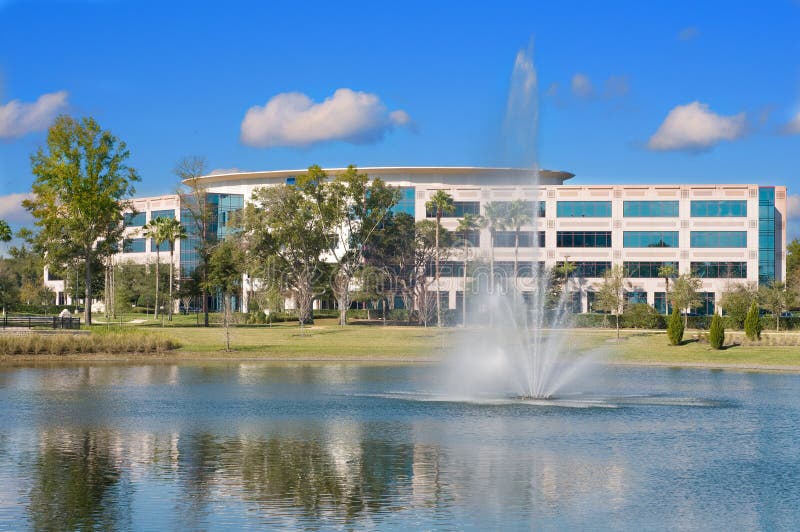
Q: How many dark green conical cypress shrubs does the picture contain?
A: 3